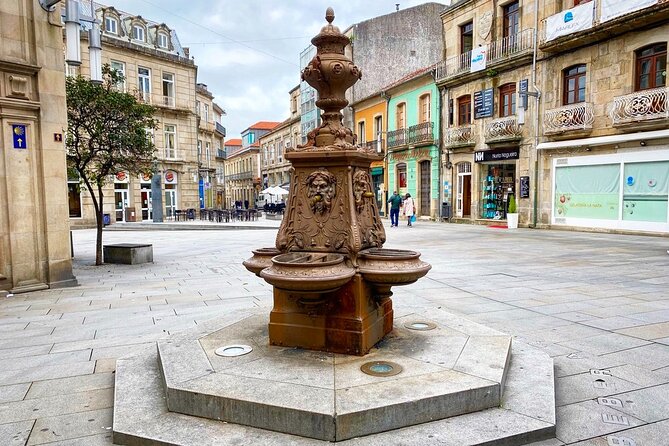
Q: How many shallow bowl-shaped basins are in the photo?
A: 3